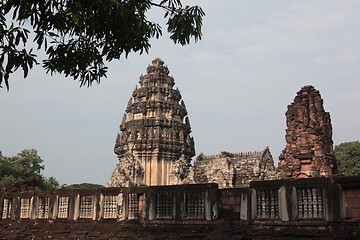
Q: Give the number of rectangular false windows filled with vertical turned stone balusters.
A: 11